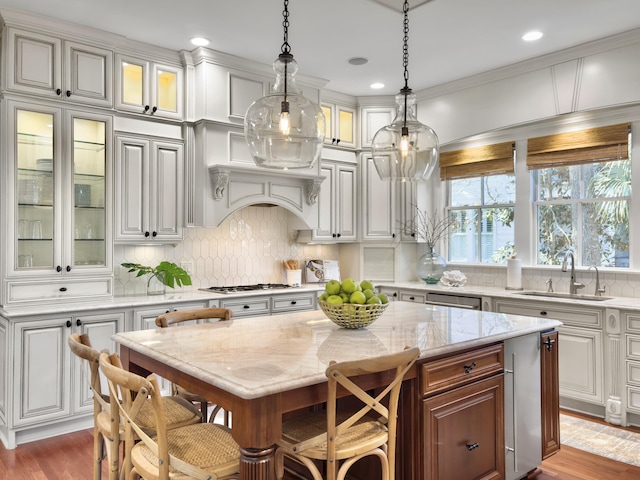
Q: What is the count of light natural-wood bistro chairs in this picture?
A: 4